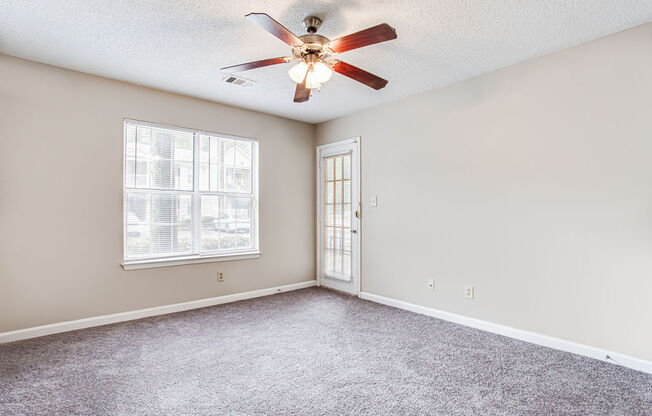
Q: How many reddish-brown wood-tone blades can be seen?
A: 5